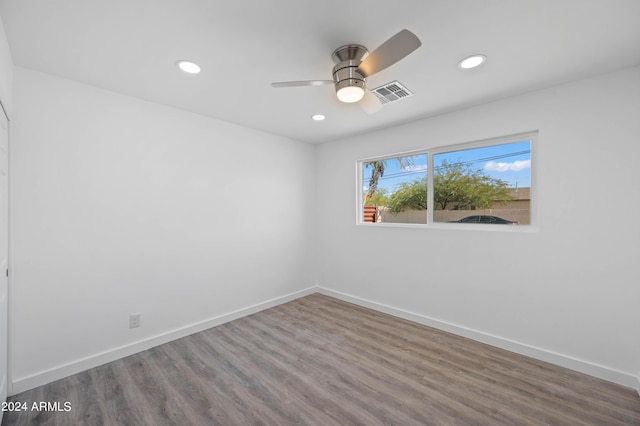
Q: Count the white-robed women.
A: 0